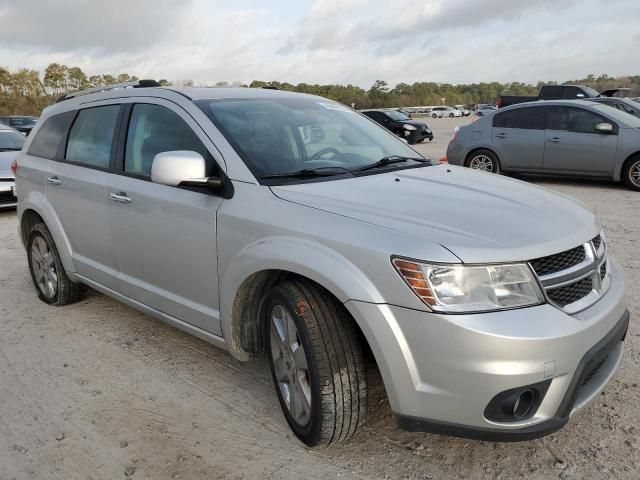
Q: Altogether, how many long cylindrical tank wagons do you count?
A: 0